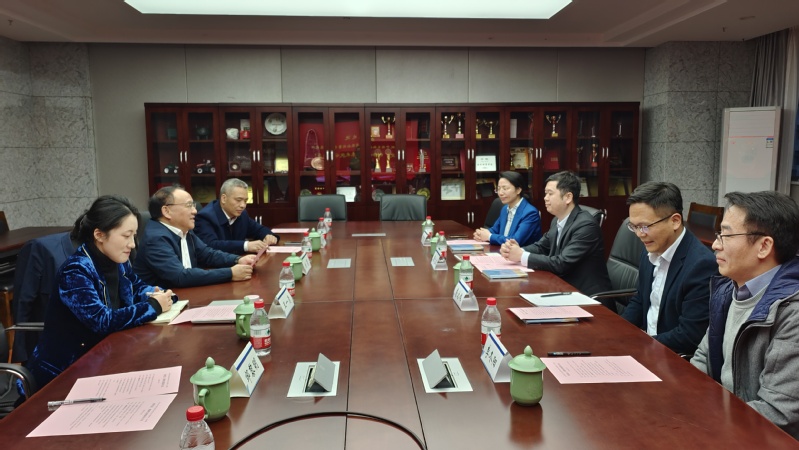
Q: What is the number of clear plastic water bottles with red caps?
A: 10